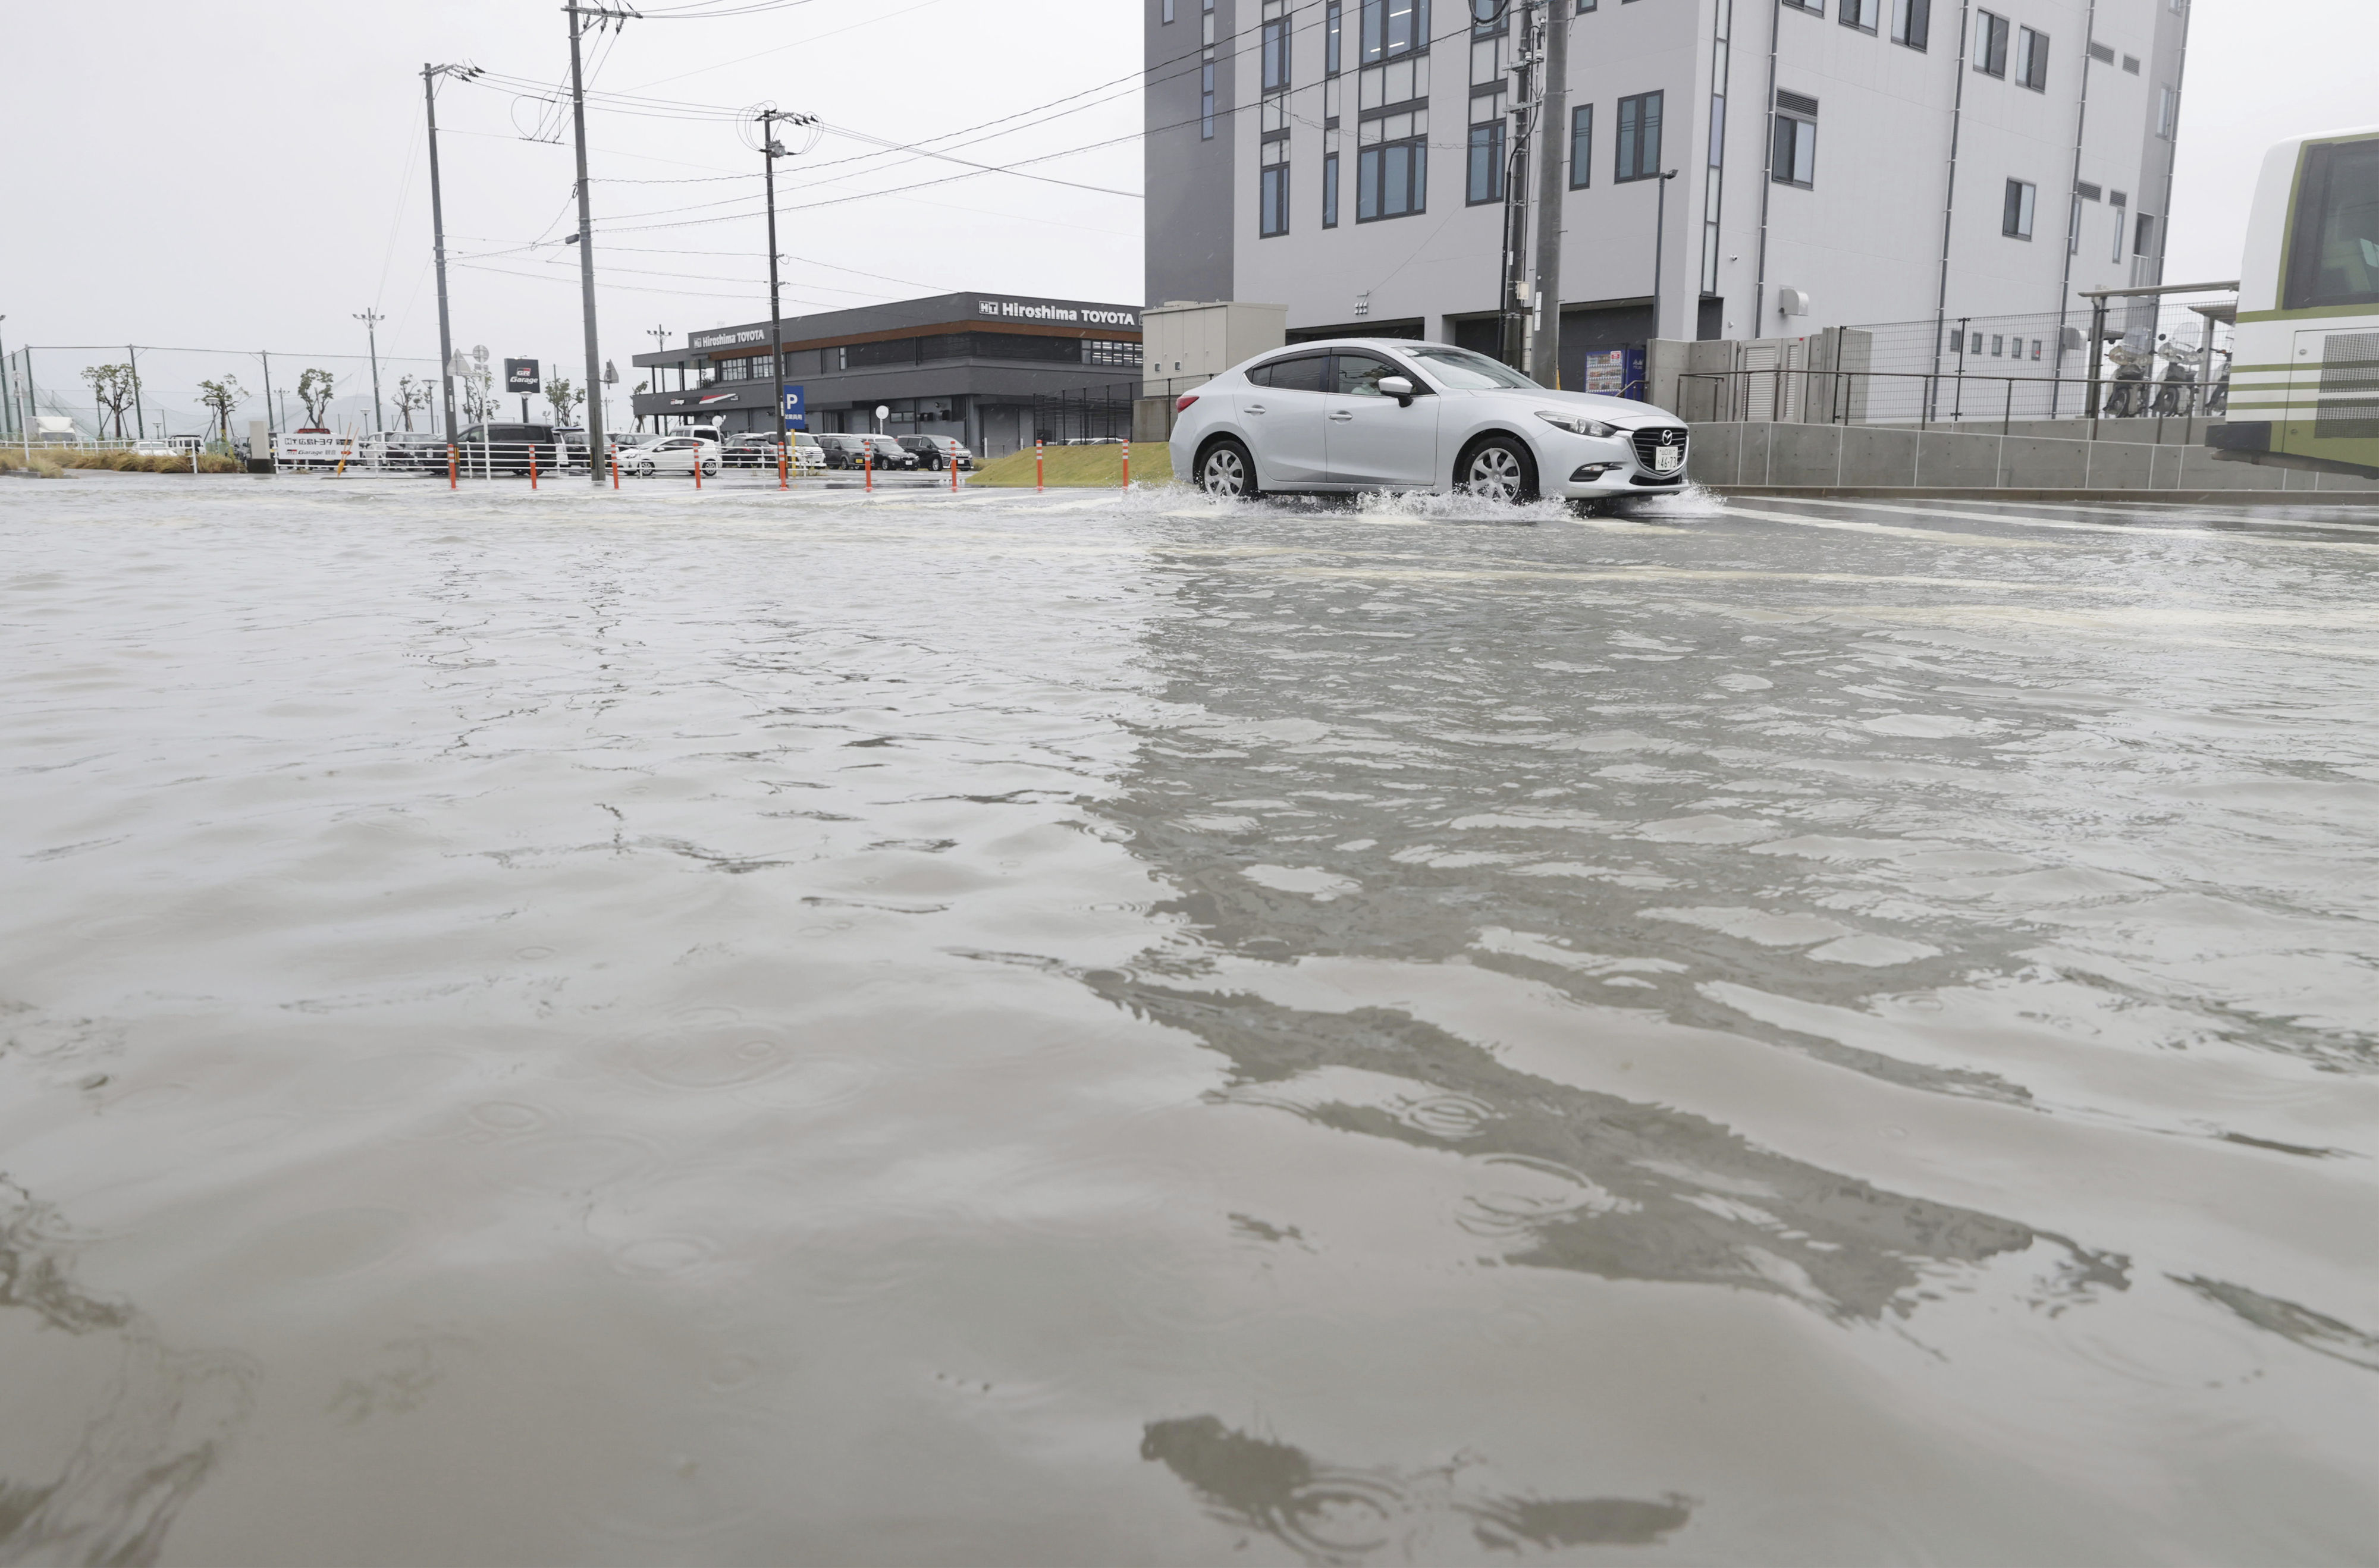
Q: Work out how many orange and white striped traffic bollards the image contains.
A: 9